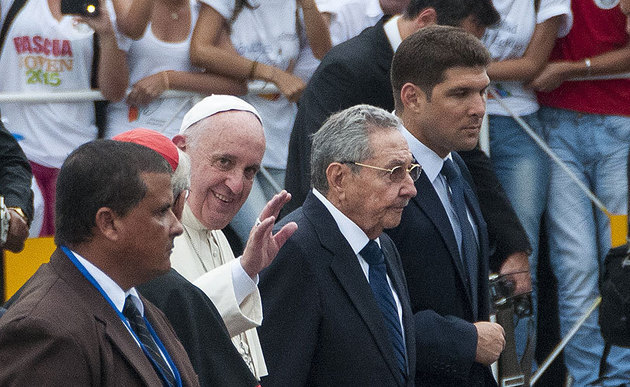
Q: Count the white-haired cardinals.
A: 1